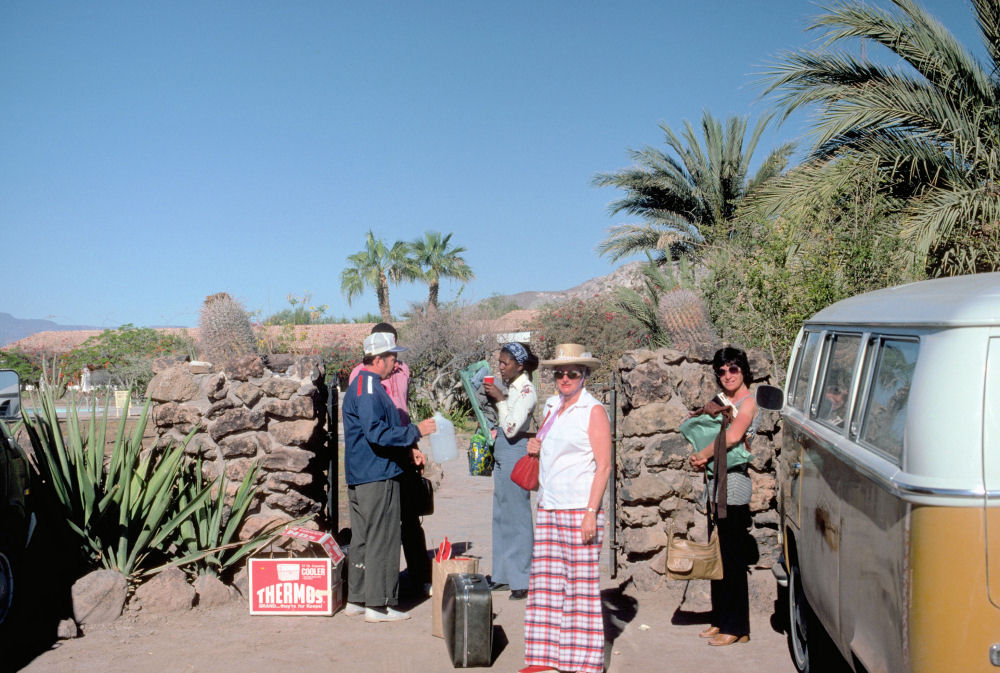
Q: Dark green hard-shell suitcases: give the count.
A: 1